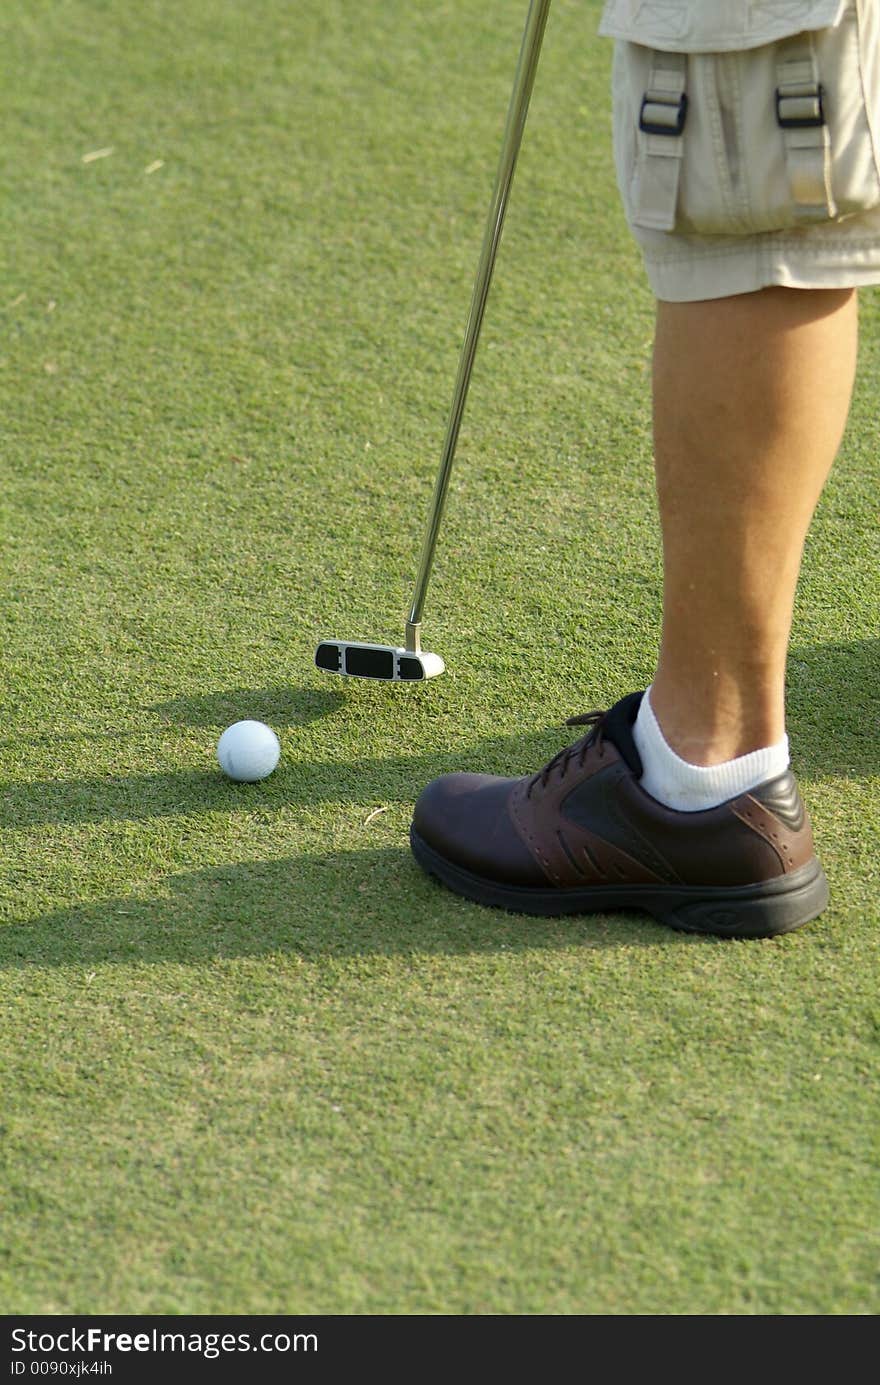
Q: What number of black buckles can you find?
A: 2